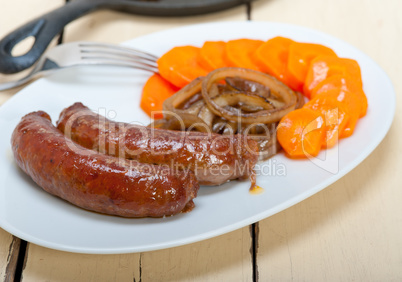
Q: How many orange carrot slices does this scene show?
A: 11